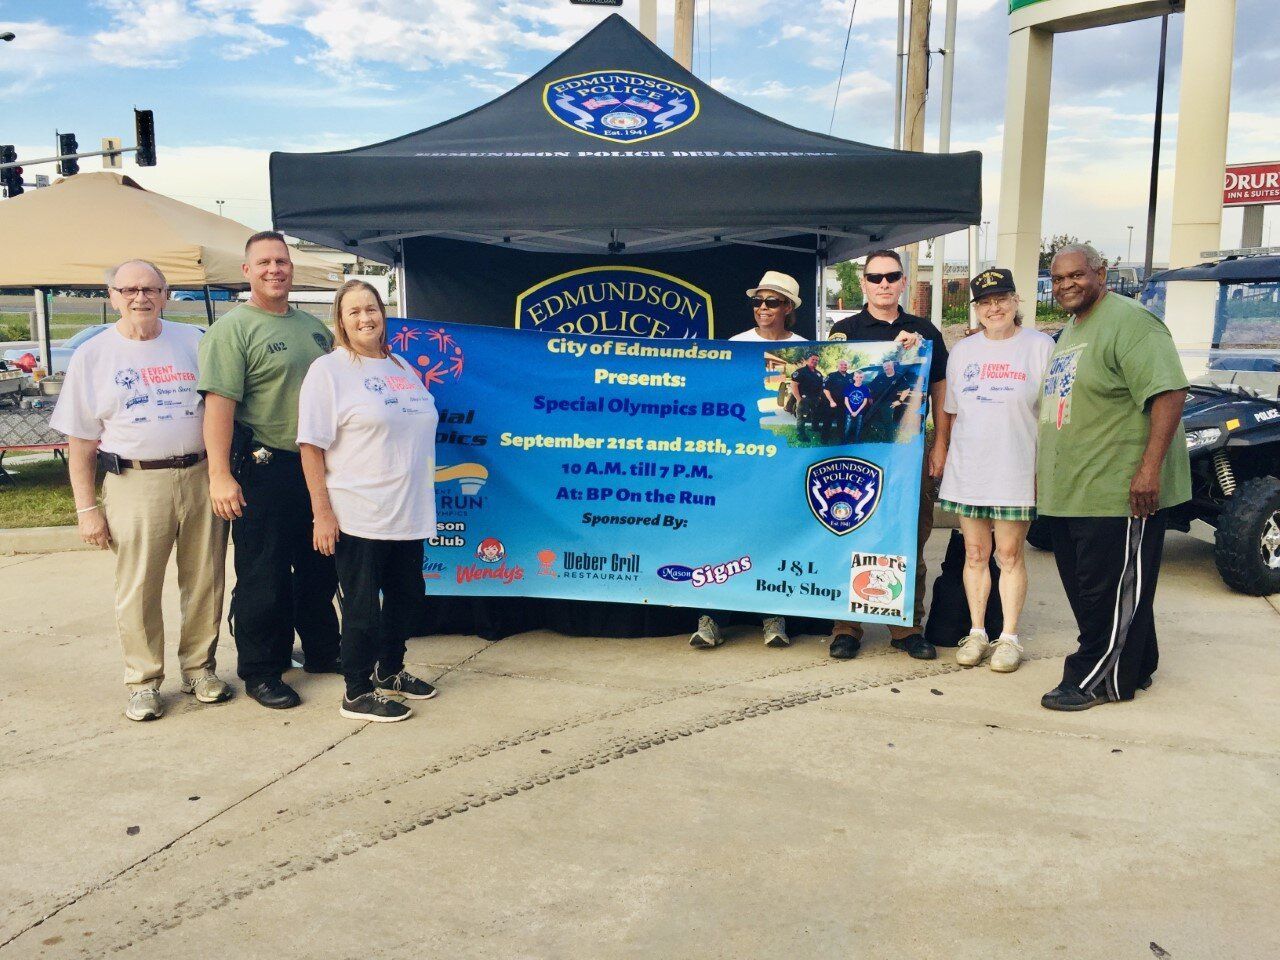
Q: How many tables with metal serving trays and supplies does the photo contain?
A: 1